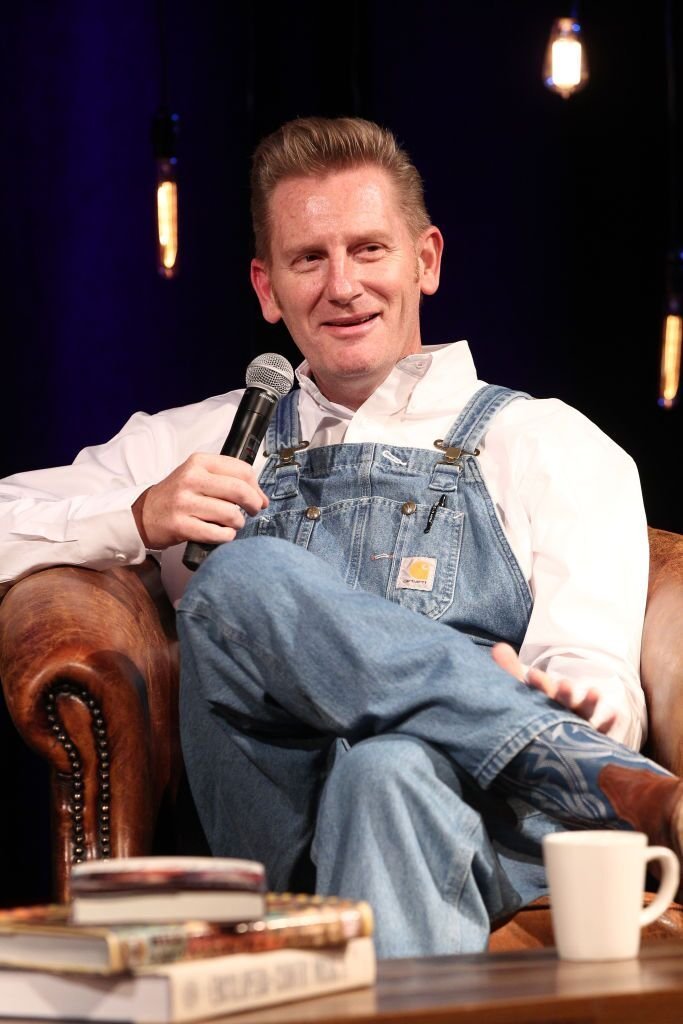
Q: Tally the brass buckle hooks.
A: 2